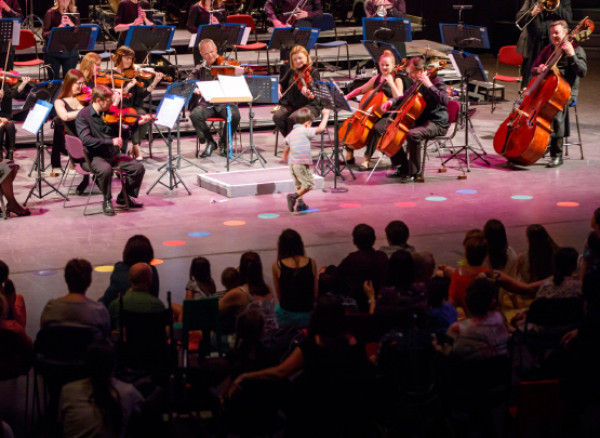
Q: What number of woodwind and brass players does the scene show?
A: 7